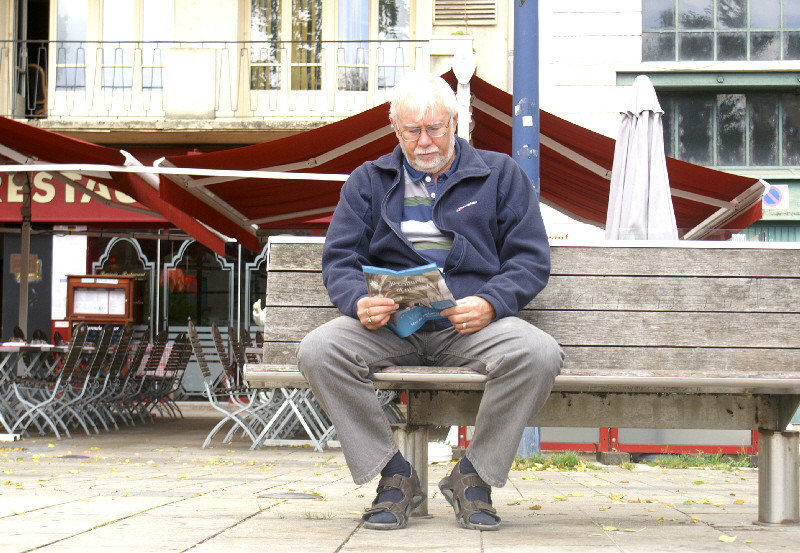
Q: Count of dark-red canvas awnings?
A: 3